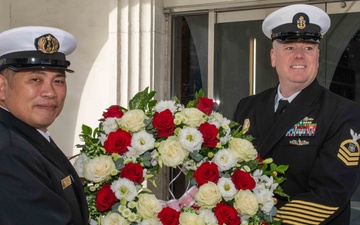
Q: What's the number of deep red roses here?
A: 11